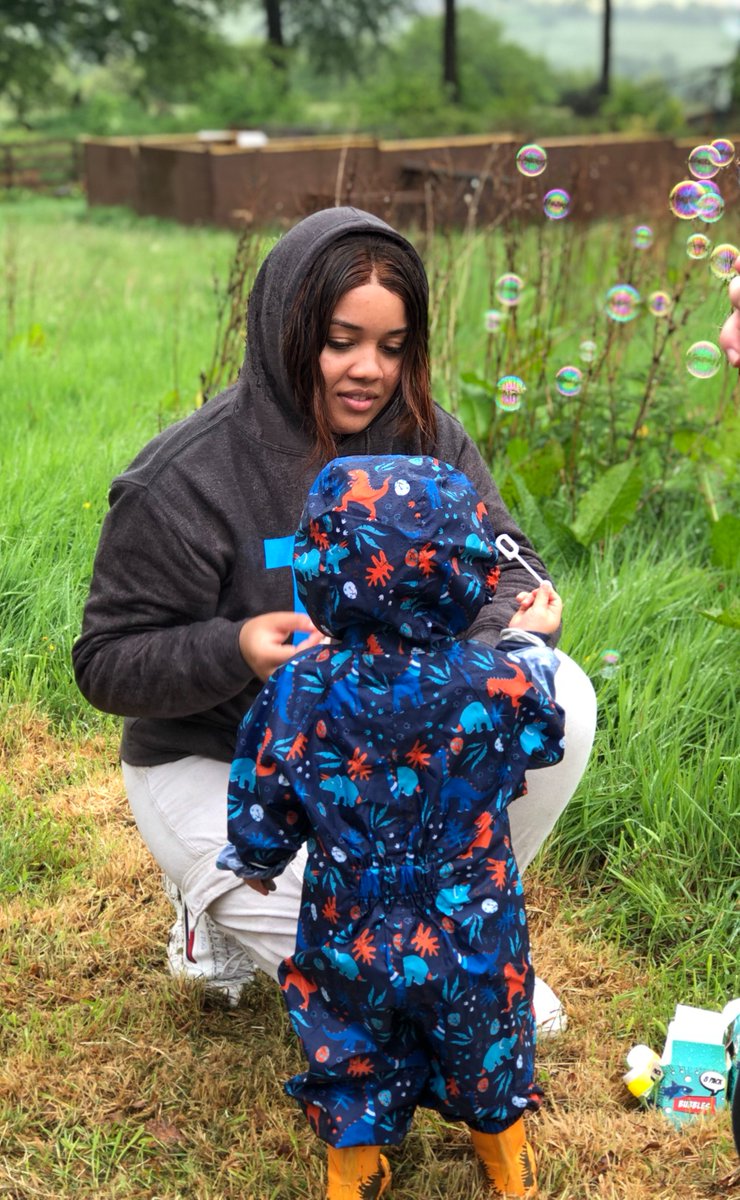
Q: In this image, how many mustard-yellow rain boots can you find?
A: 2